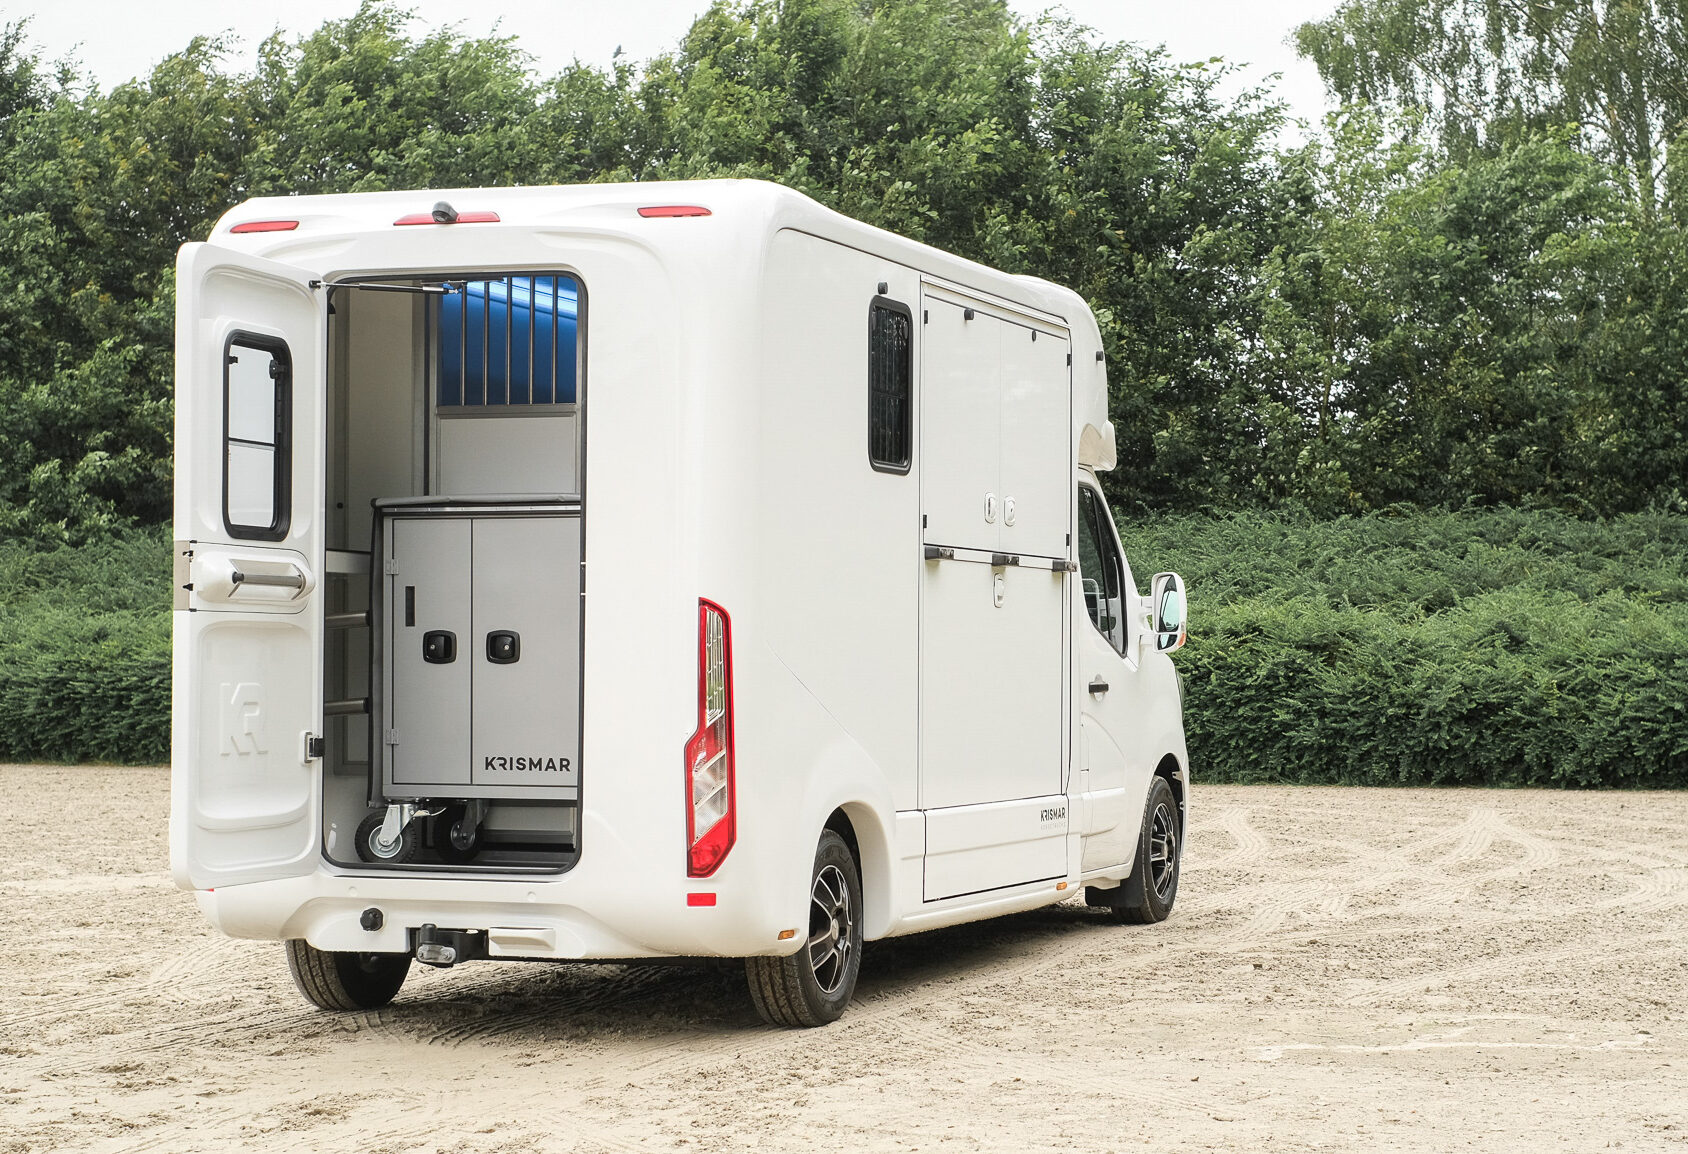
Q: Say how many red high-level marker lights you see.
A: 3